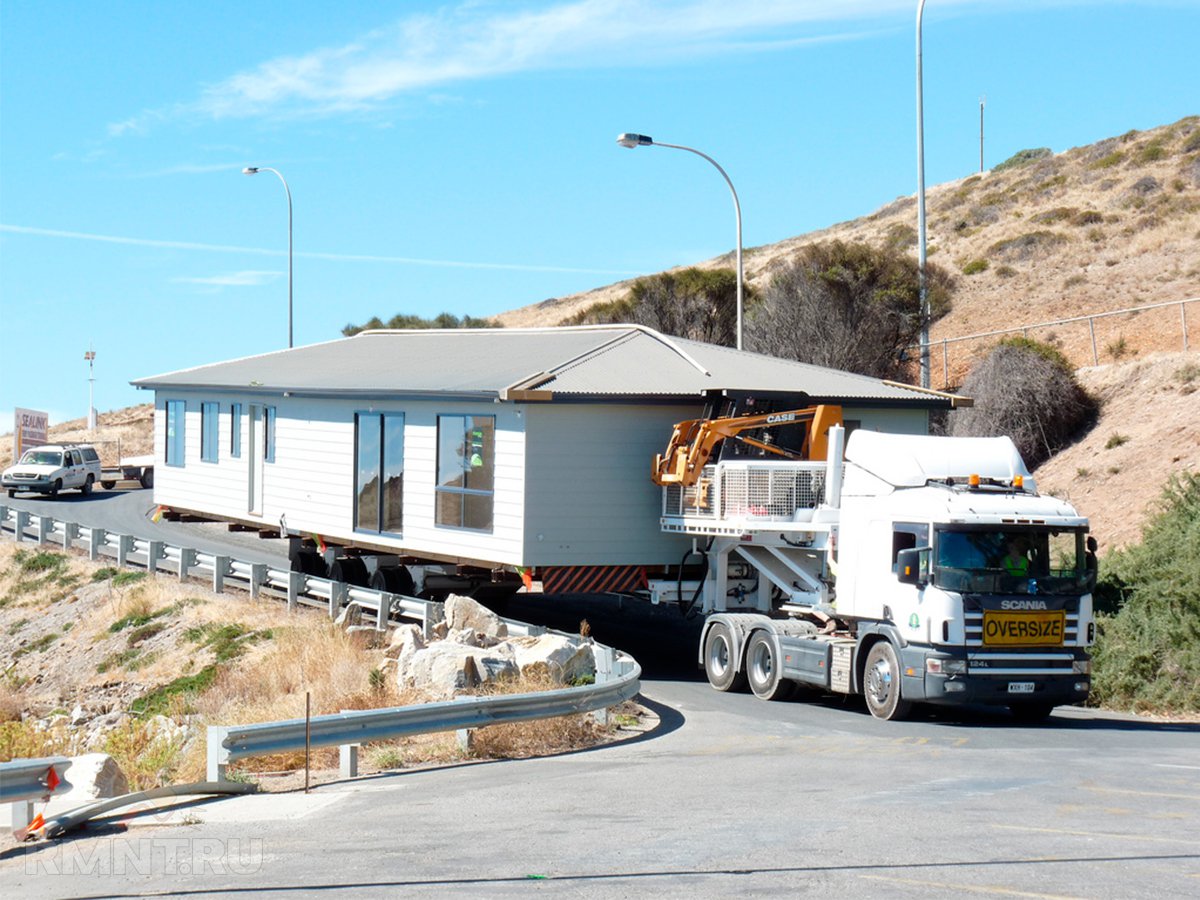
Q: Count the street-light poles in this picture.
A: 3